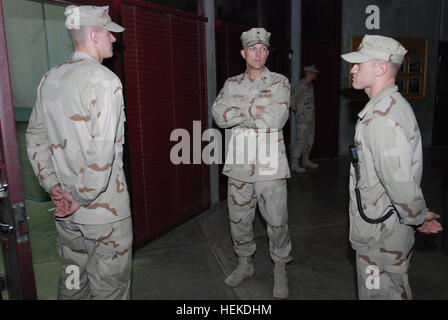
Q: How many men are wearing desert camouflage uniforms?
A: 4